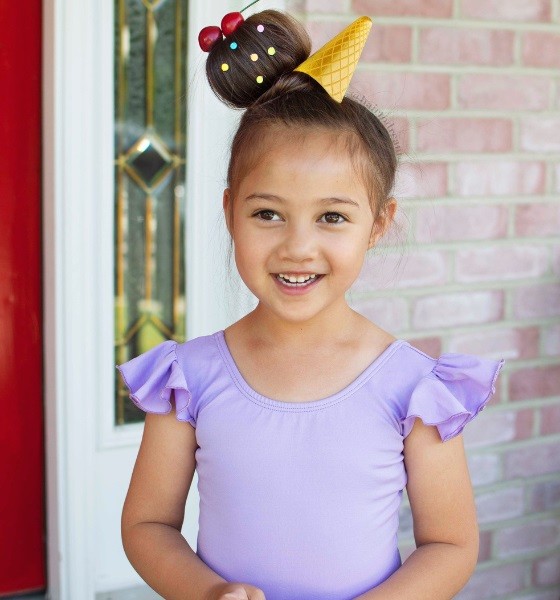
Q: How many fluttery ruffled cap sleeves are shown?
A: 2